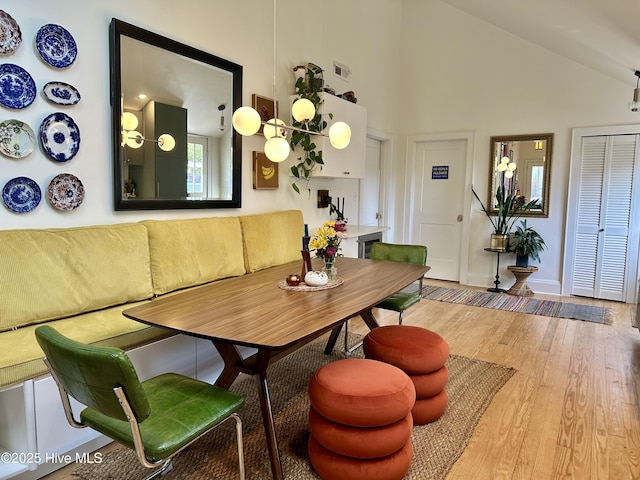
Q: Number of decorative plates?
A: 8